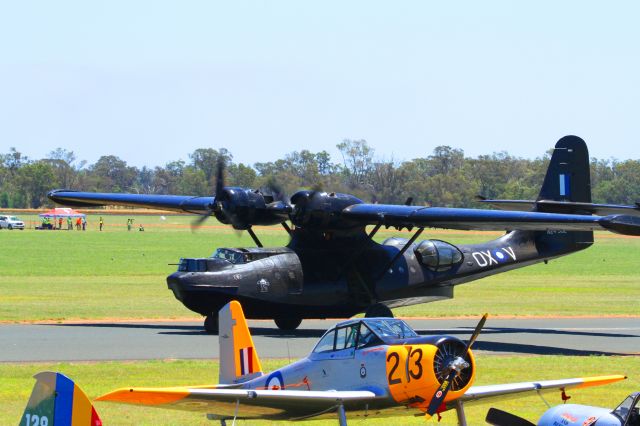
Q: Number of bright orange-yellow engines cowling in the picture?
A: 1